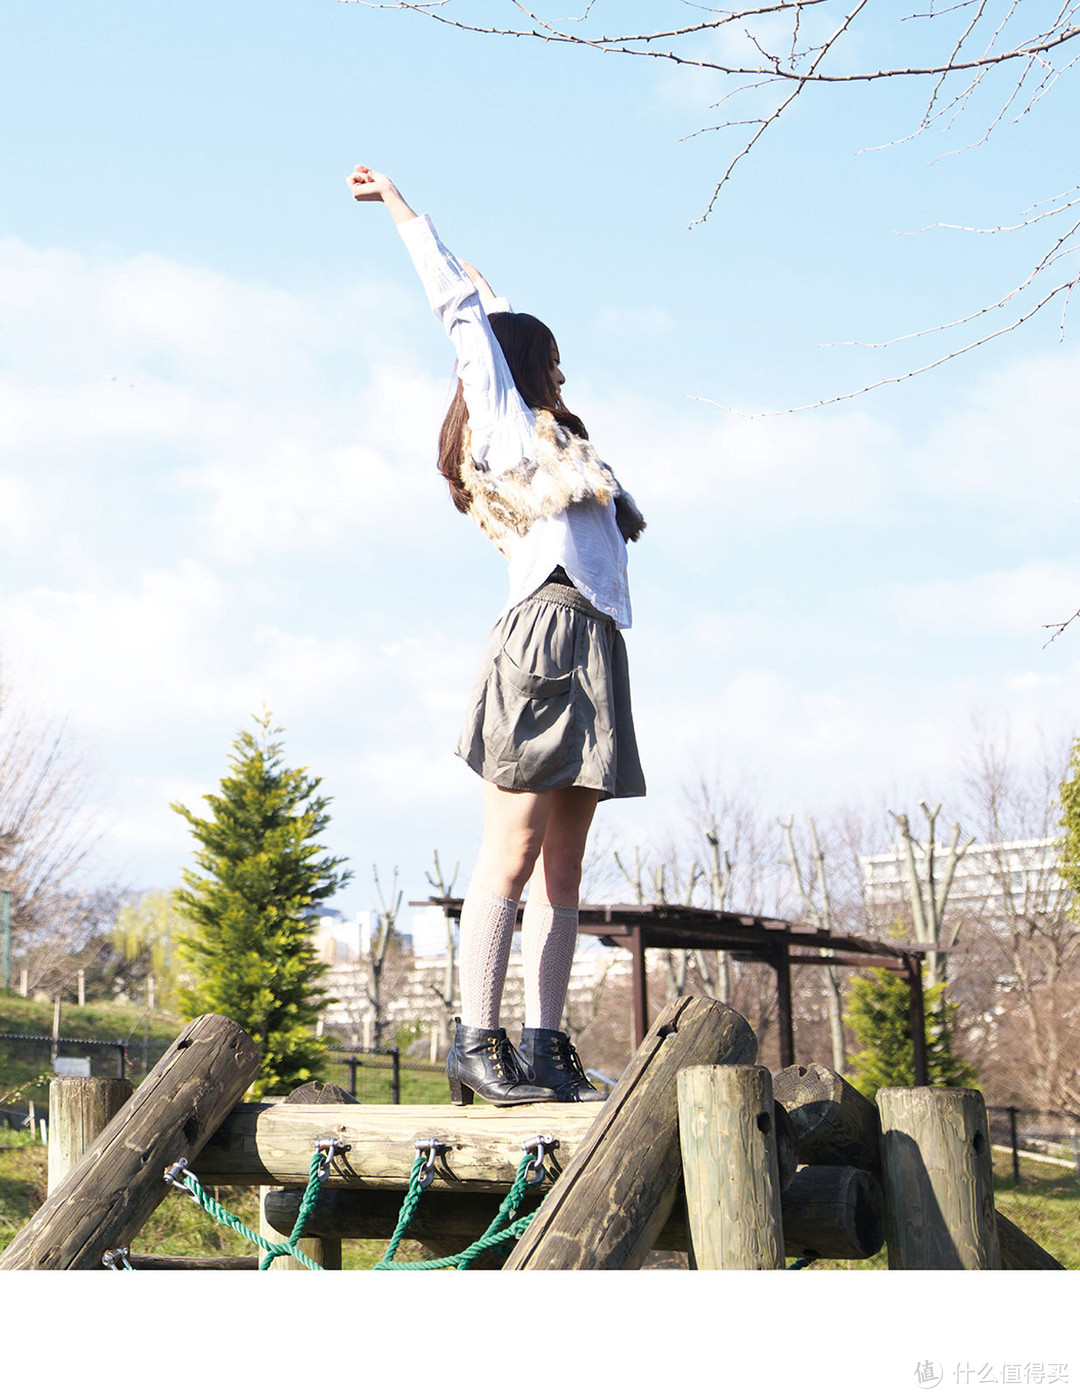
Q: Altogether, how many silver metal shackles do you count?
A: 5